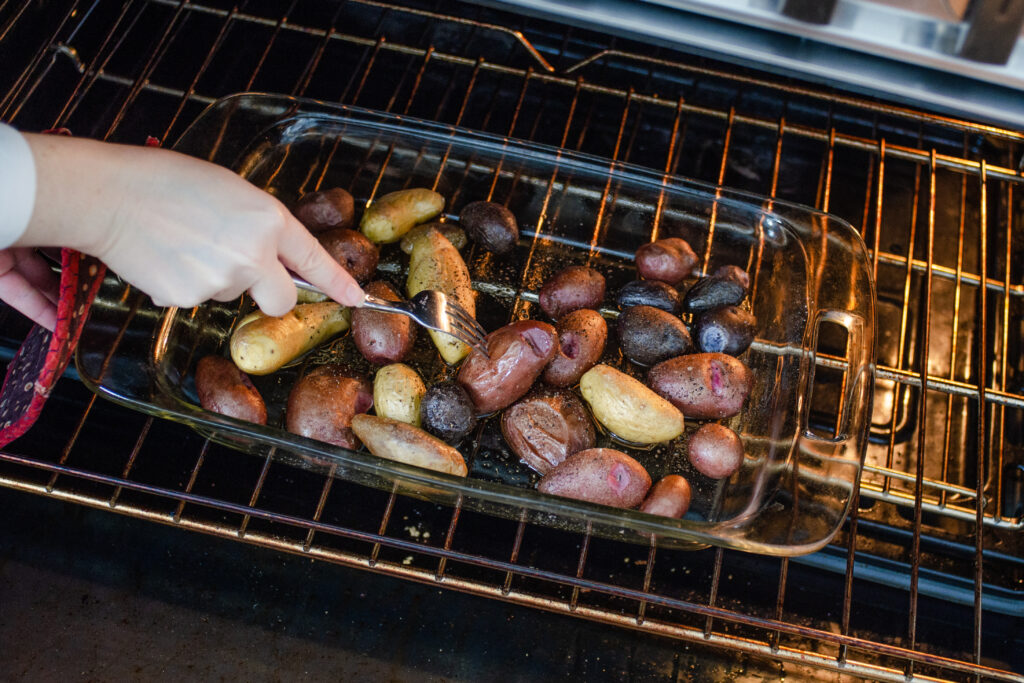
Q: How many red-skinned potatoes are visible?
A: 15